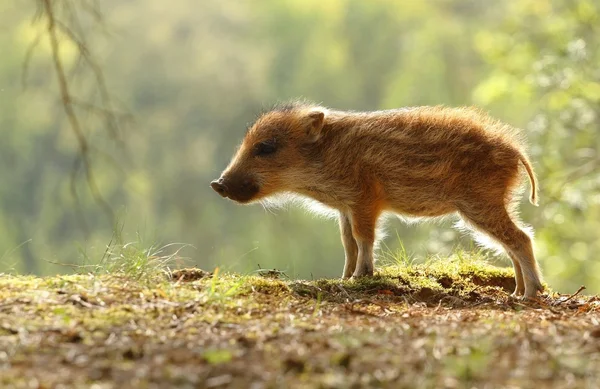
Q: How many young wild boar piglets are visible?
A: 1